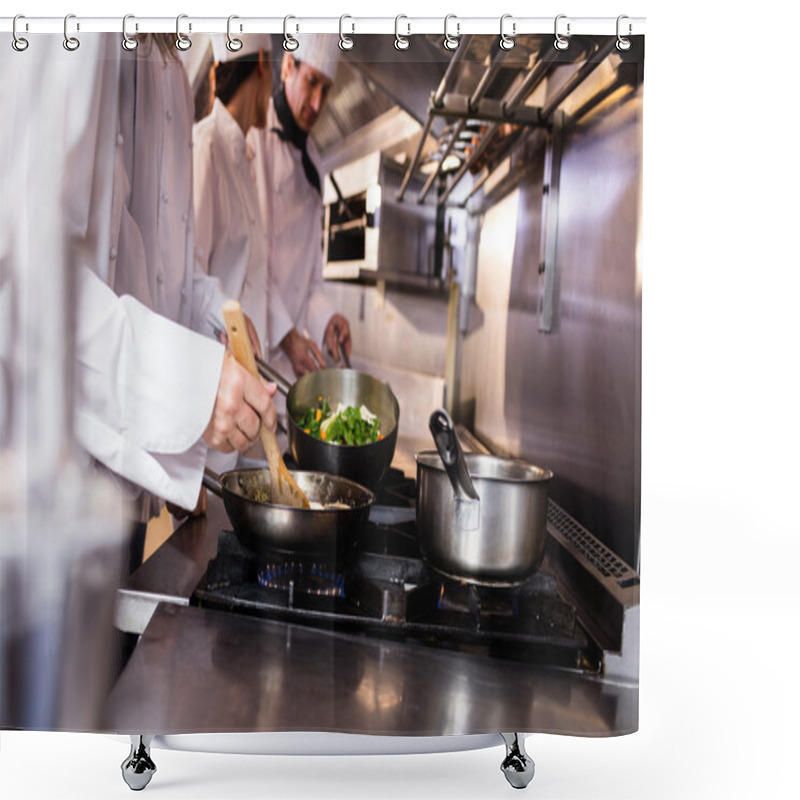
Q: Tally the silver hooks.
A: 12